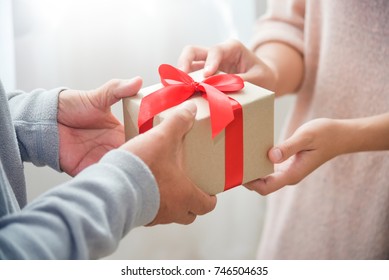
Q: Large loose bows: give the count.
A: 1